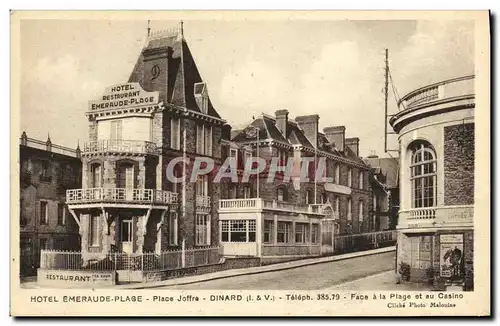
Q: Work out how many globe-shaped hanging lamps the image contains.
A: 0